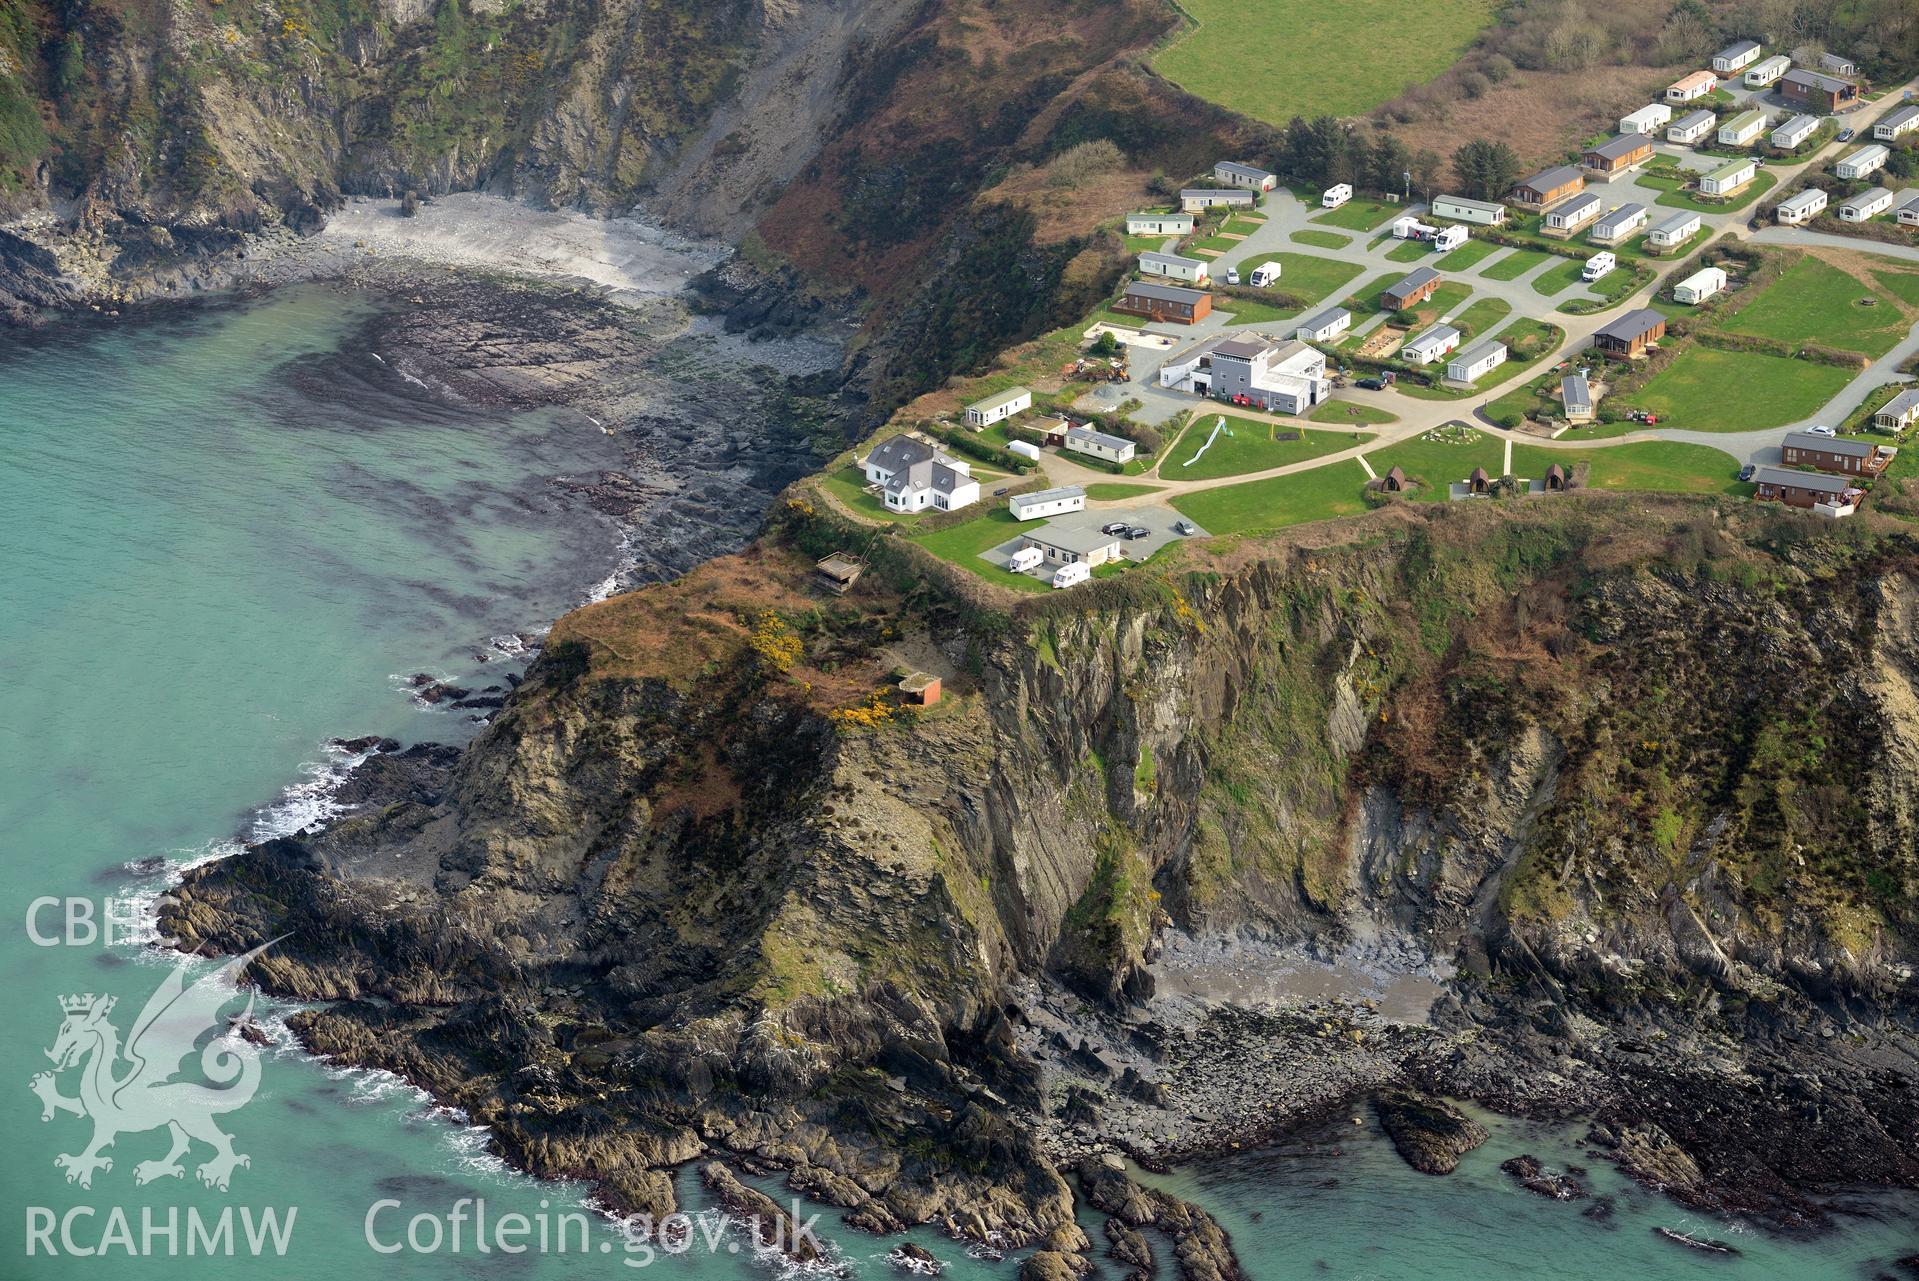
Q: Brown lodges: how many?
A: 8